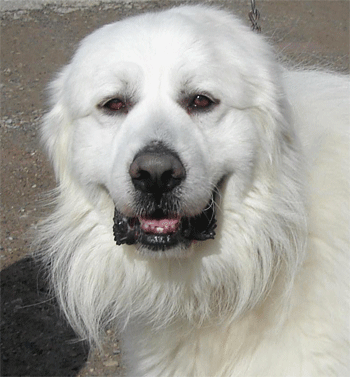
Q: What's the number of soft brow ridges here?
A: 2